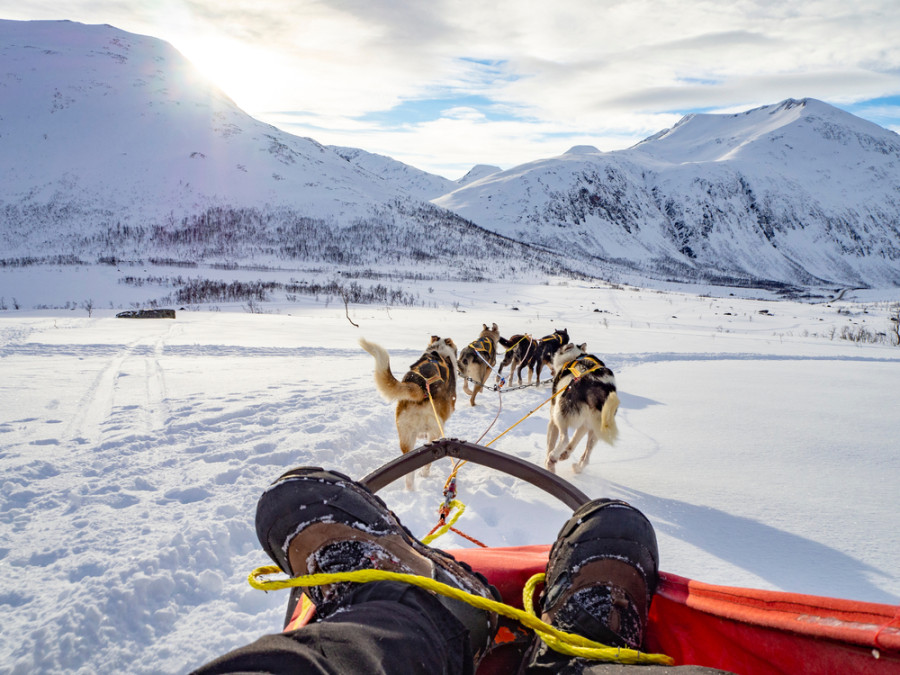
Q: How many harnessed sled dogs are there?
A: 5